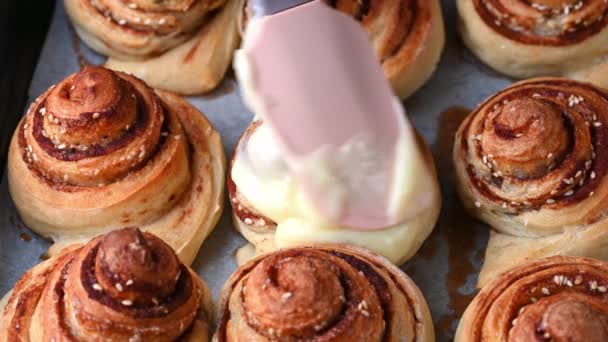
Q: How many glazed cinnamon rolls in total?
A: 1